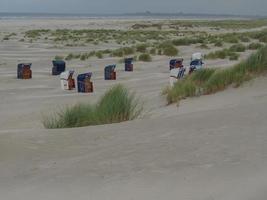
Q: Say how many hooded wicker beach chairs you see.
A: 10